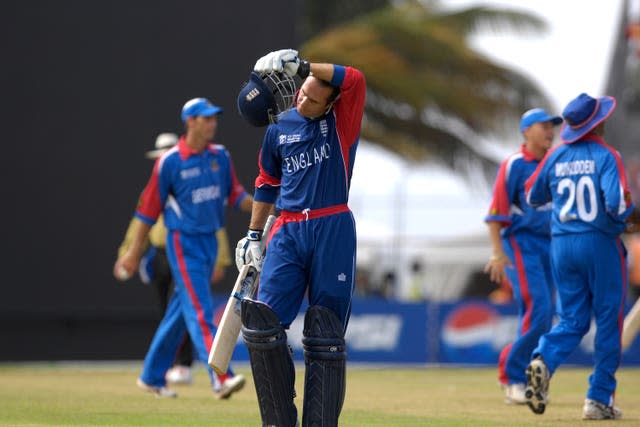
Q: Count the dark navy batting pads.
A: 2